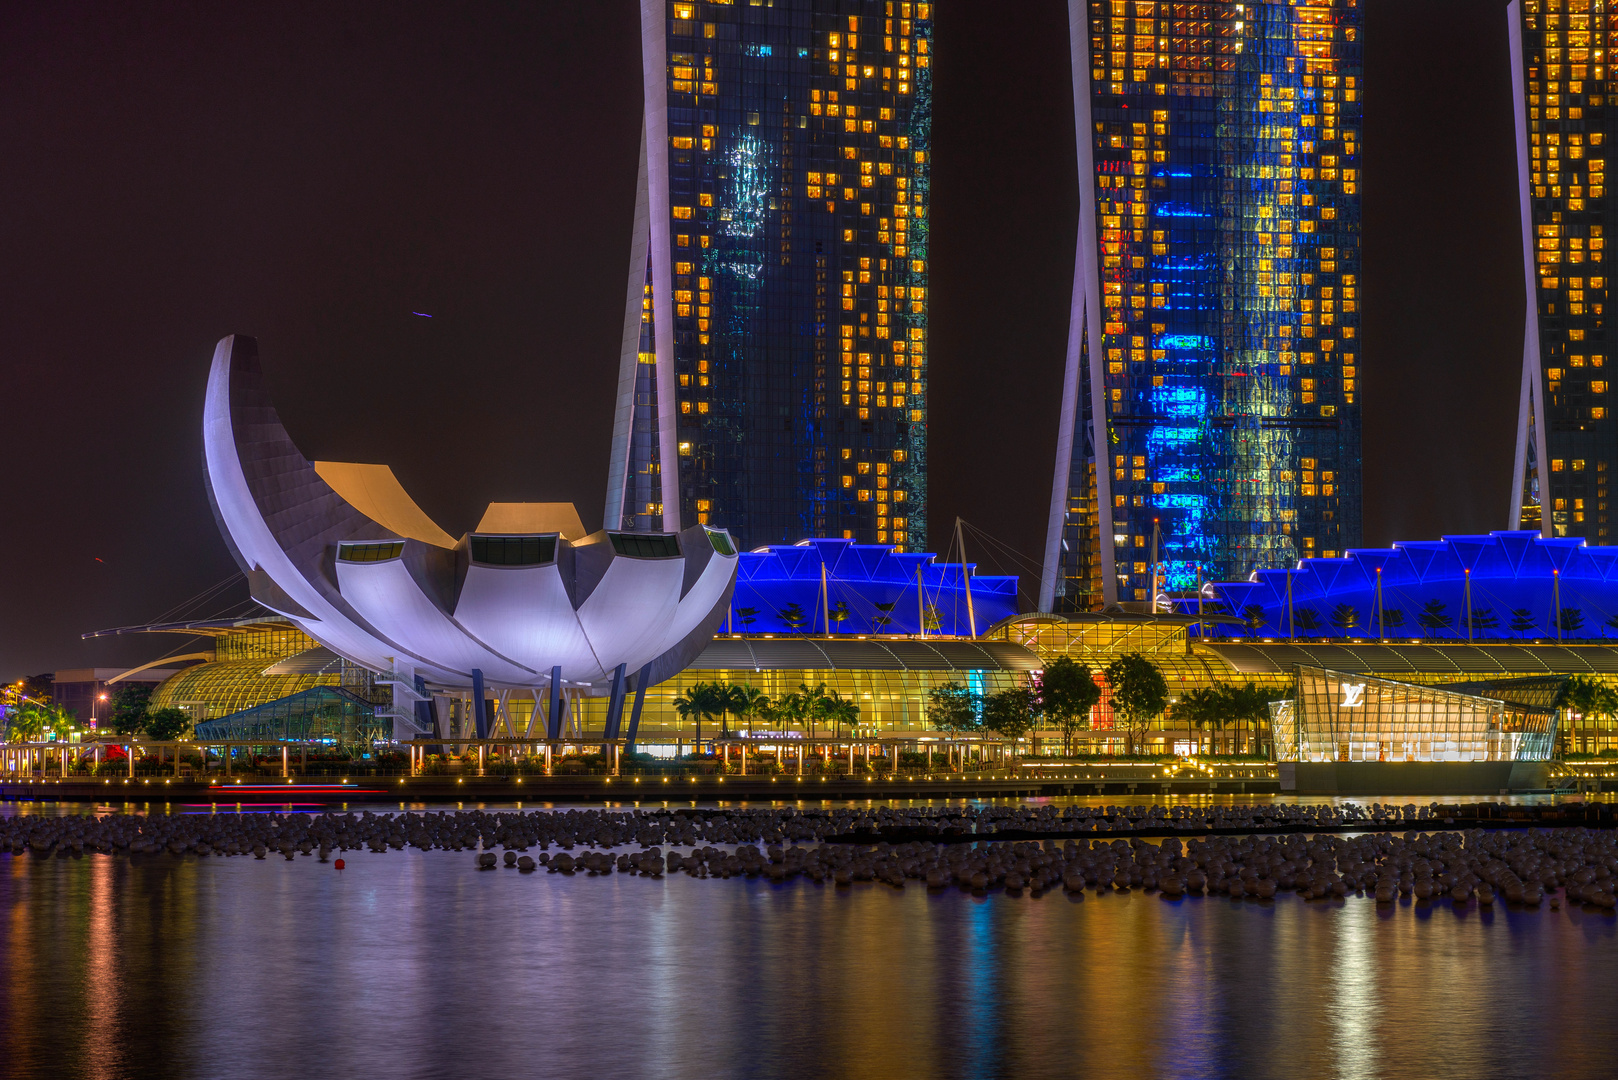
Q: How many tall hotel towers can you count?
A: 3